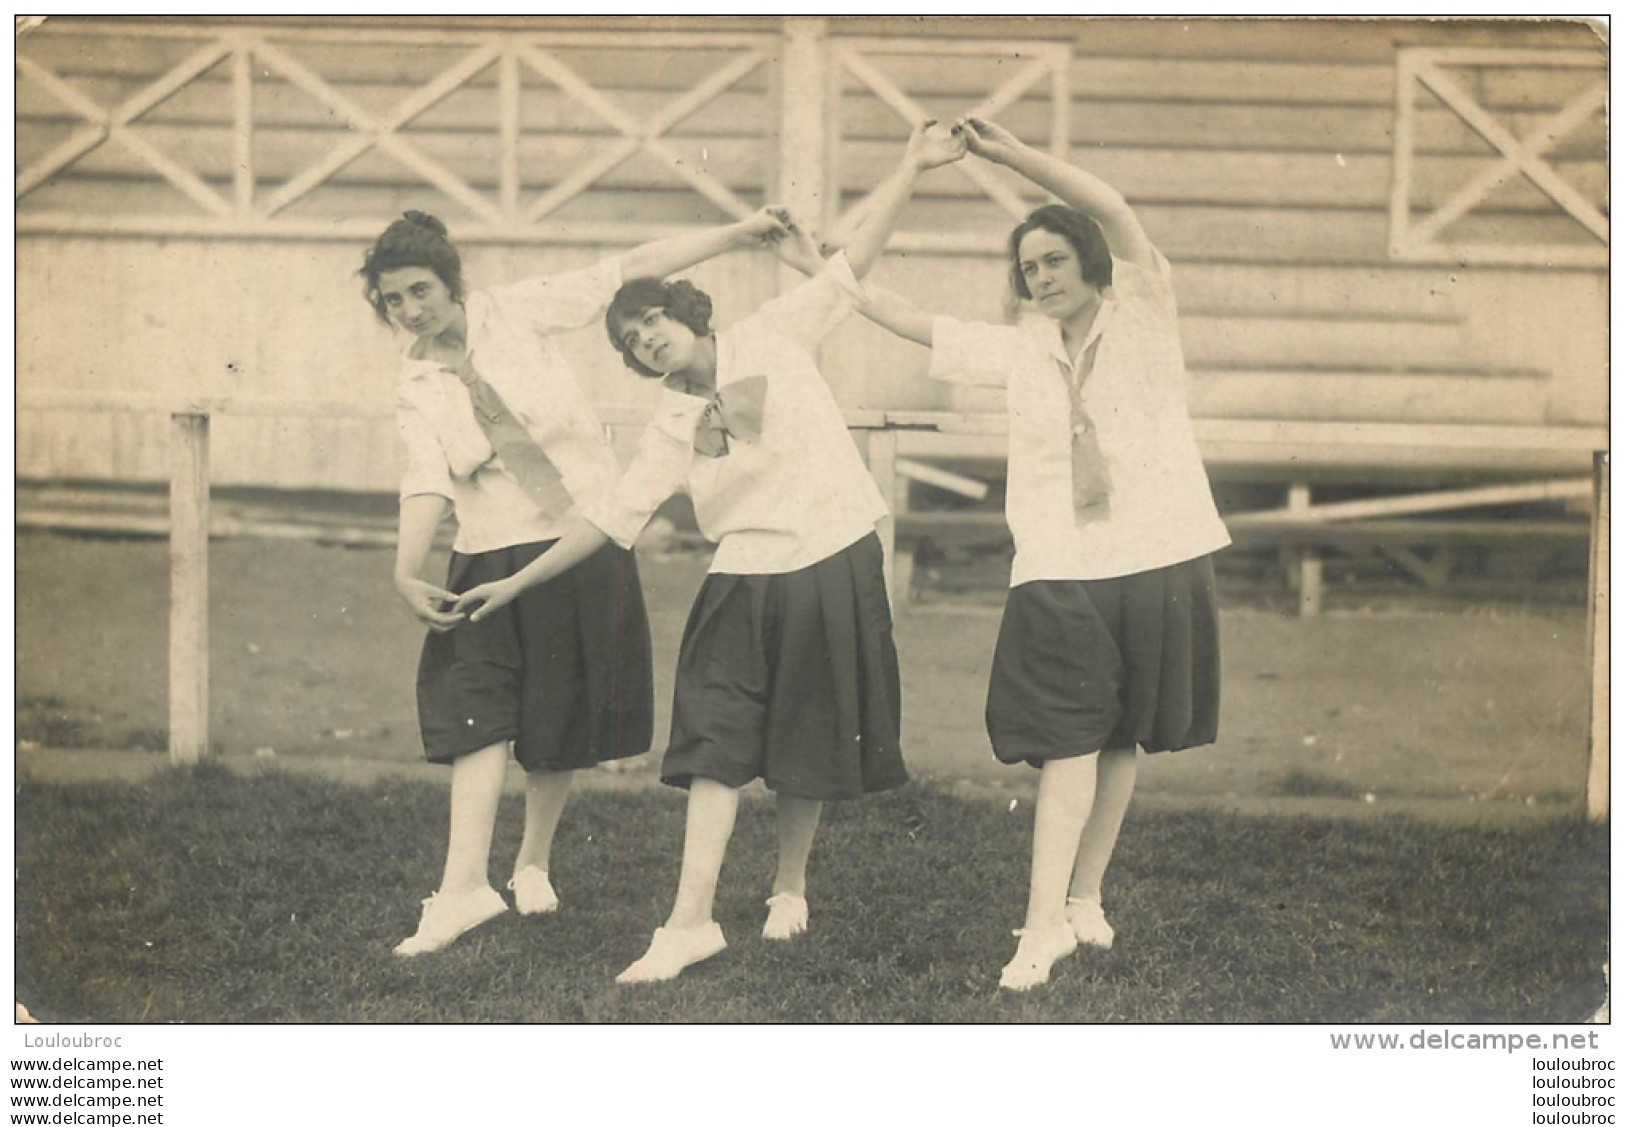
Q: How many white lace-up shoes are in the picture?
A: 6